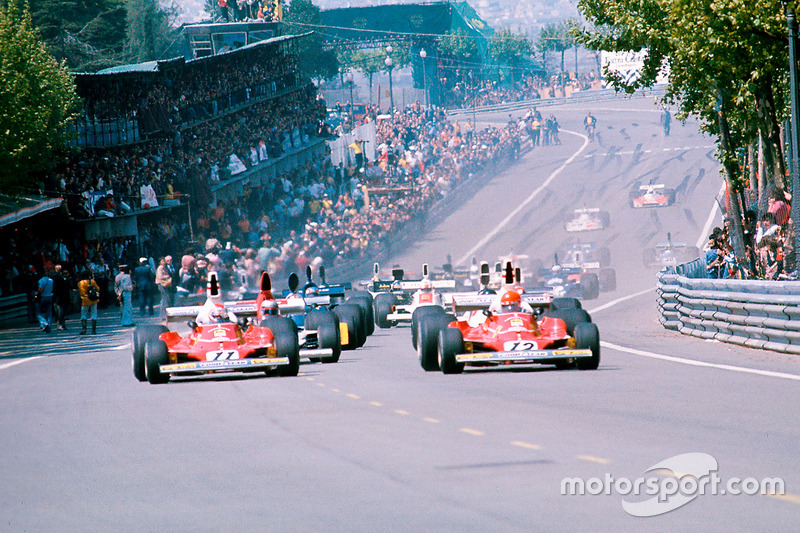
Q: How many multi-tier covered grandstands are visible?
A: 1